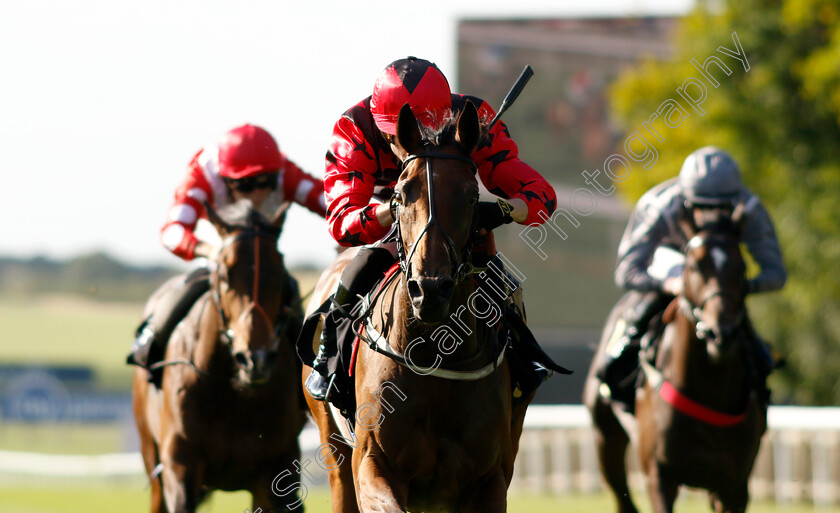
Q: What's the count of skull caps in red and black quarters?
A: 1